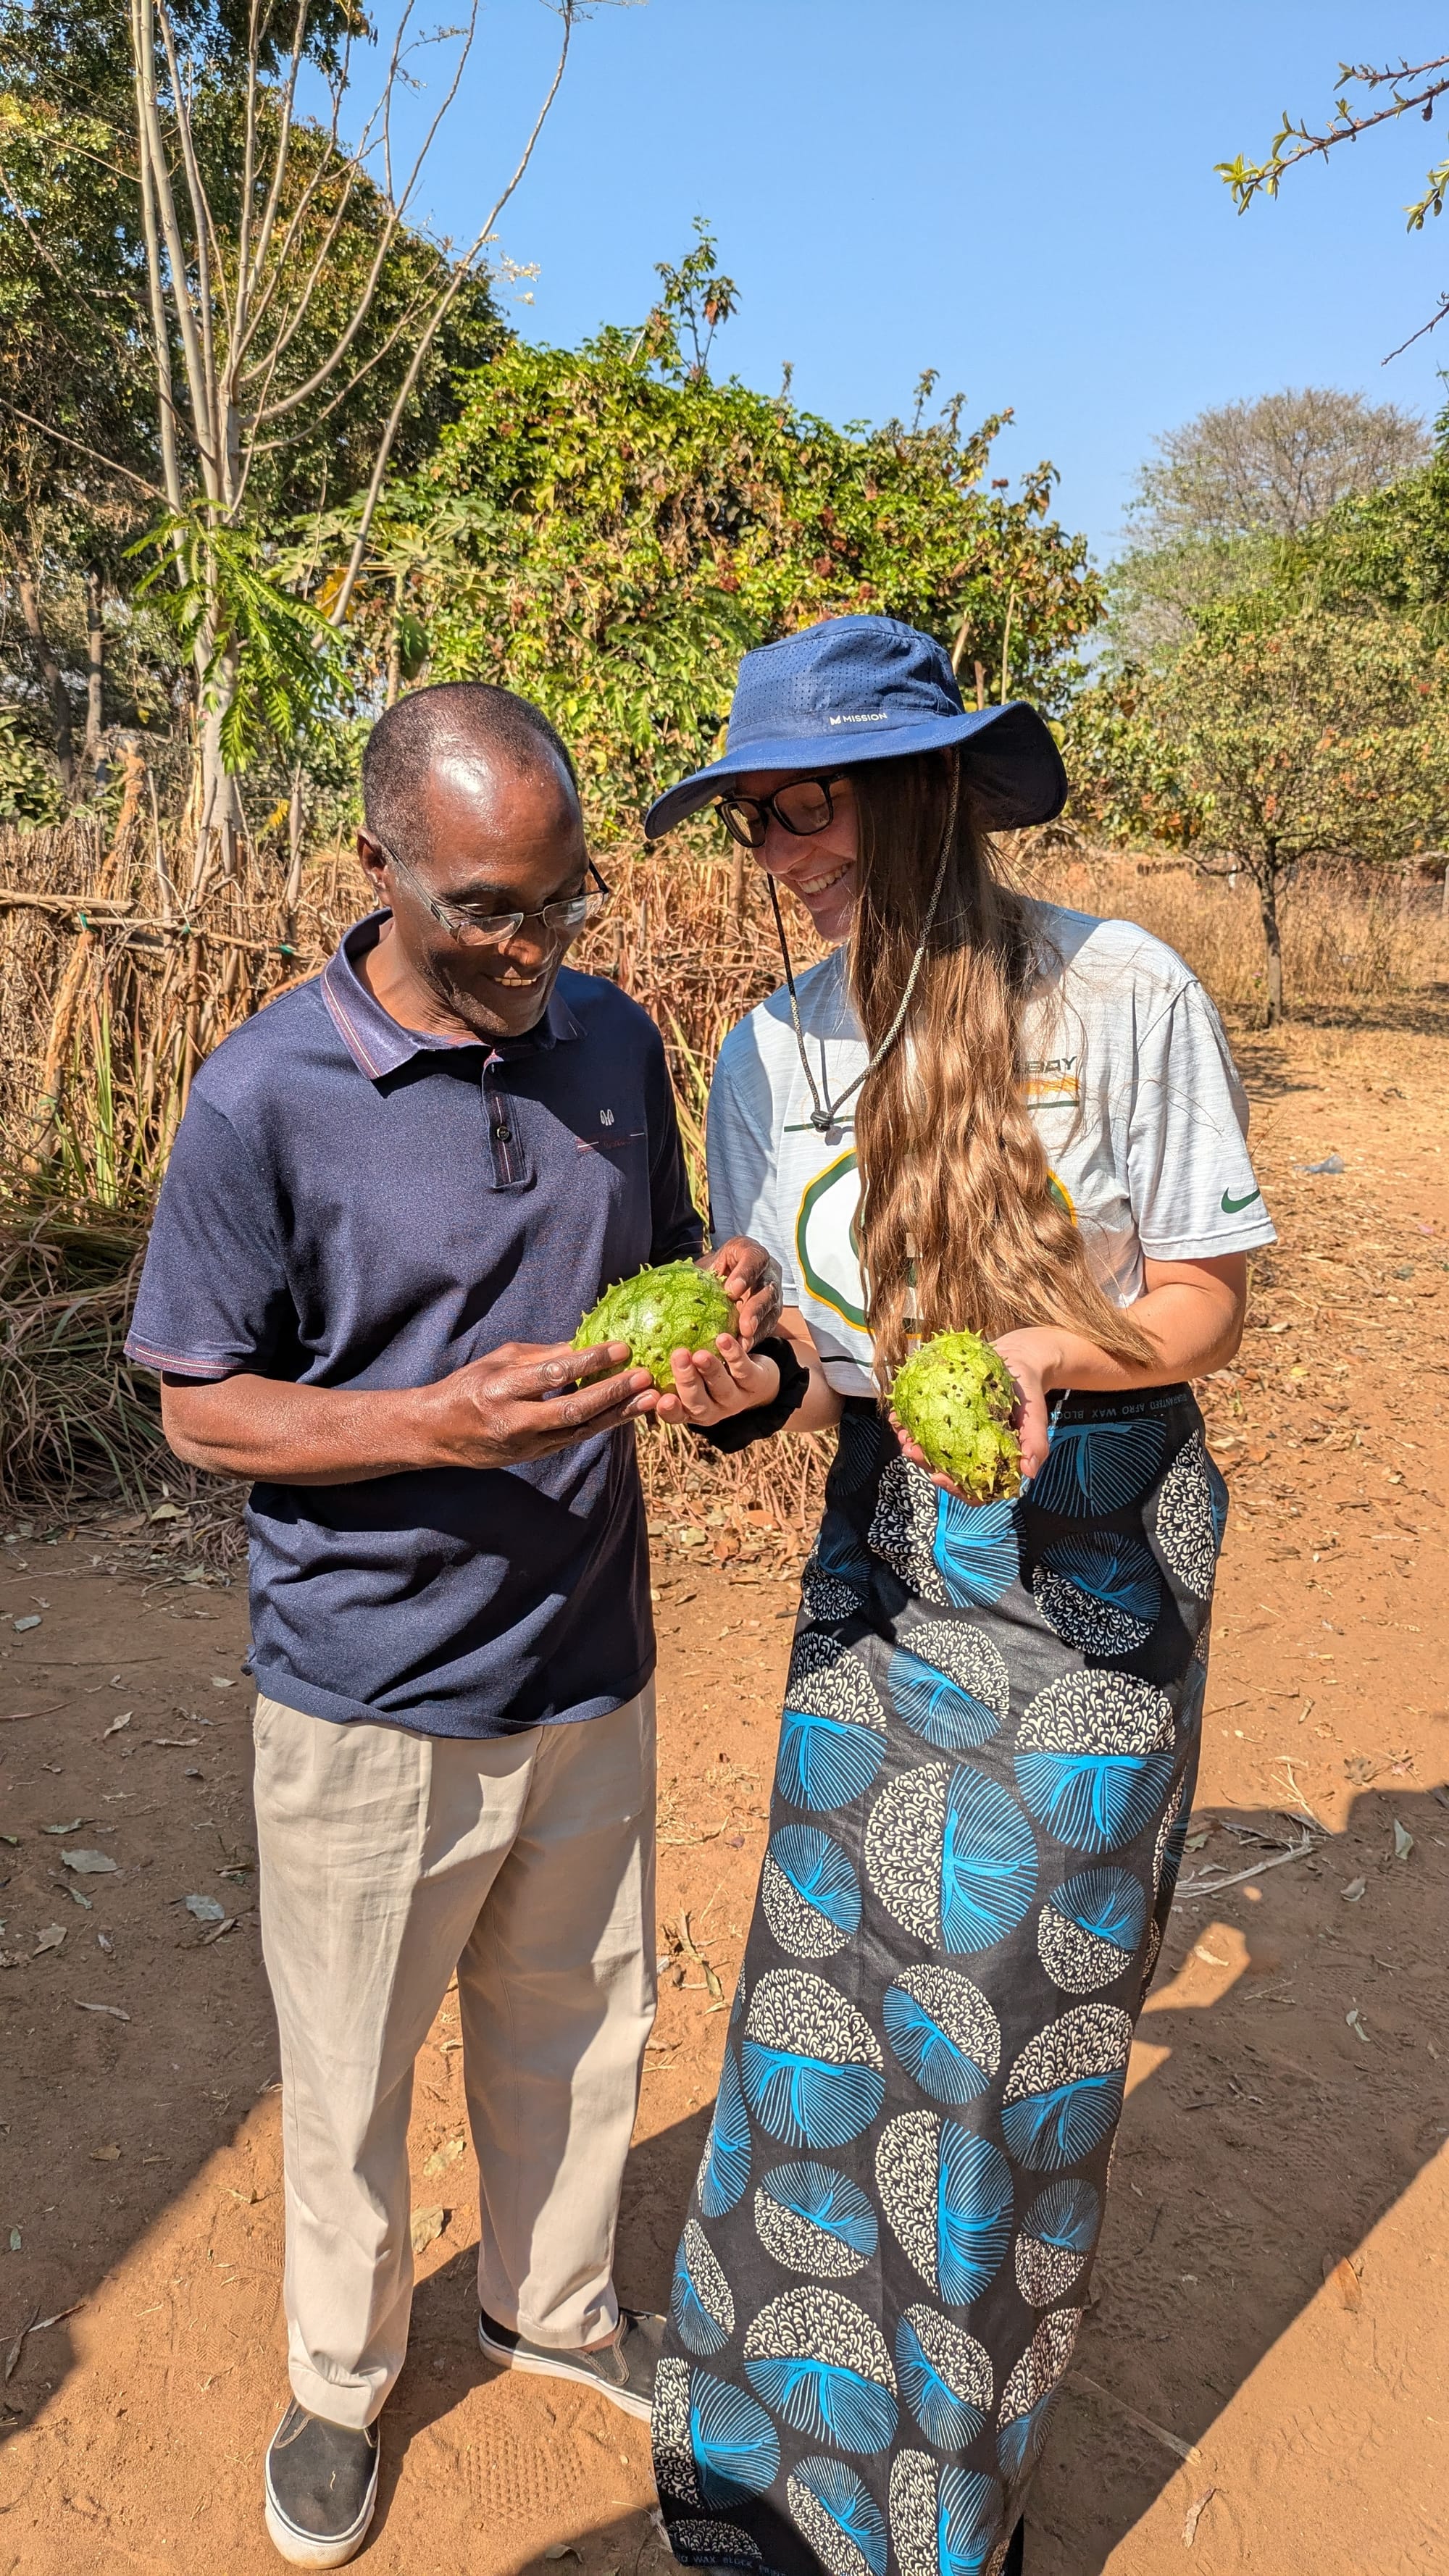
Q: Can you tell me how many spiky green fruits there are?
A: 2